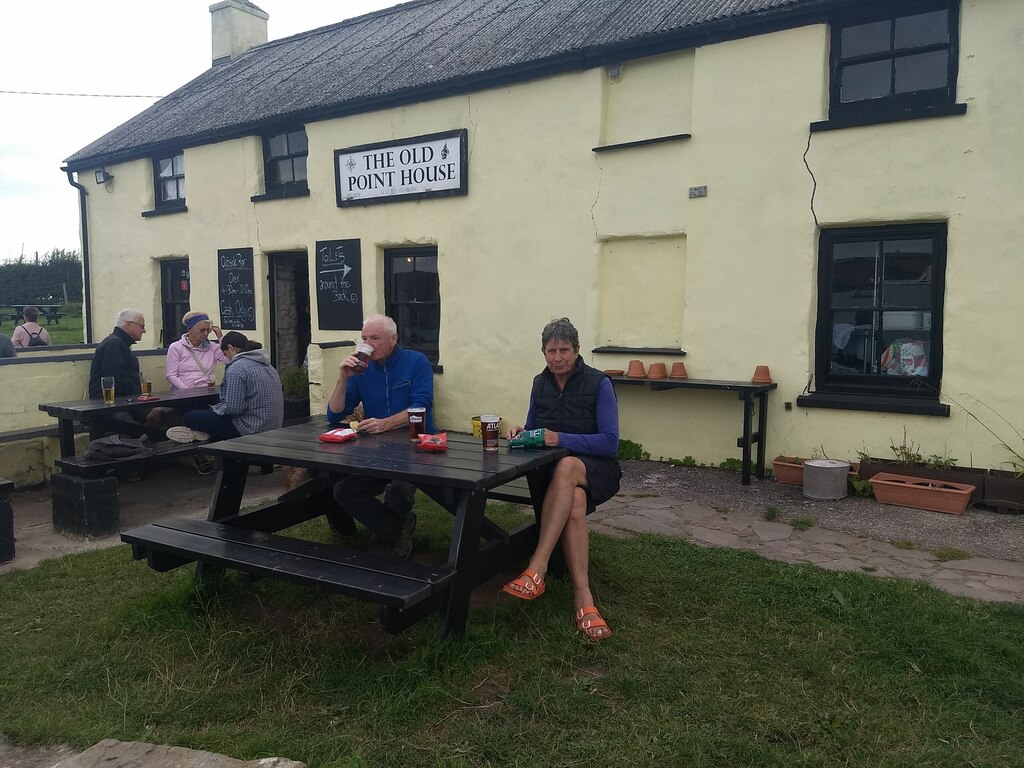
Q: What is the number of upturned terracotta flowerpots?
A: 4